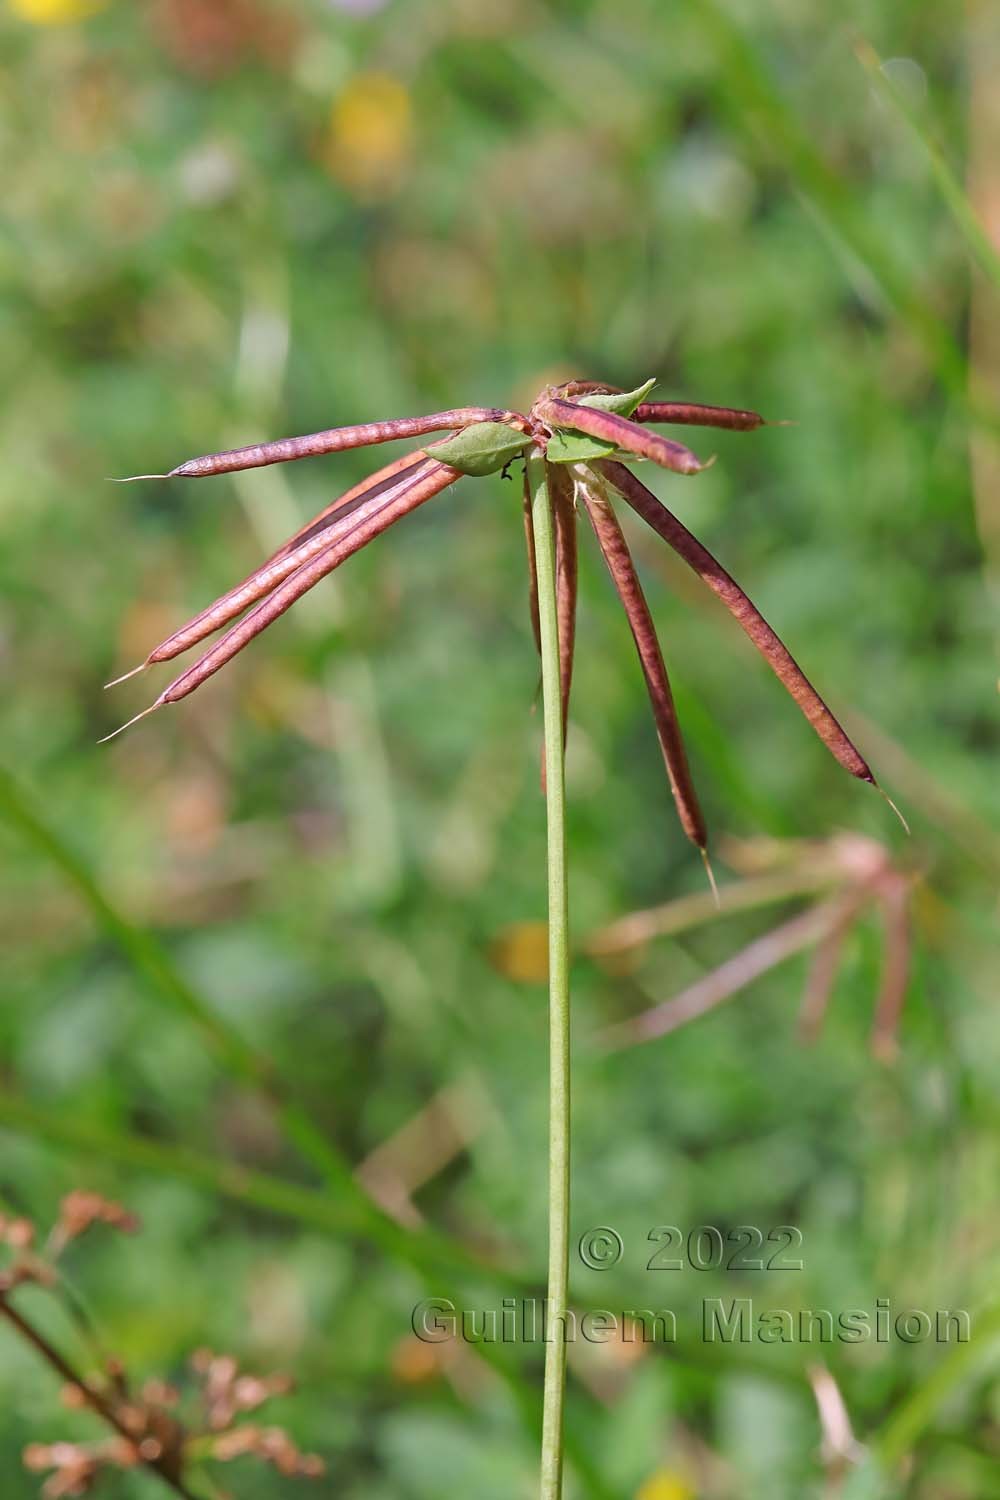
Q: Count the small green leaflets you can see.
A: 3